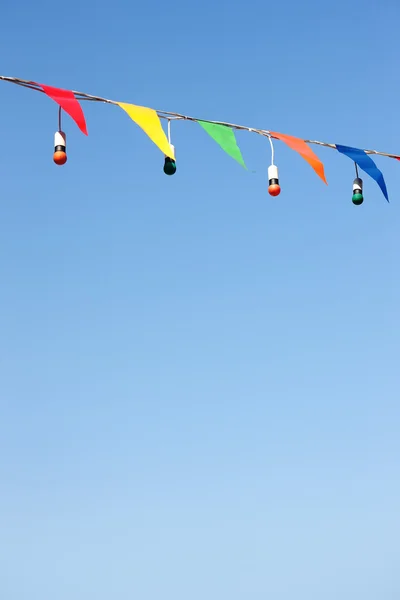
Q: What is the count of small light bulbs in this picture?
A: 4